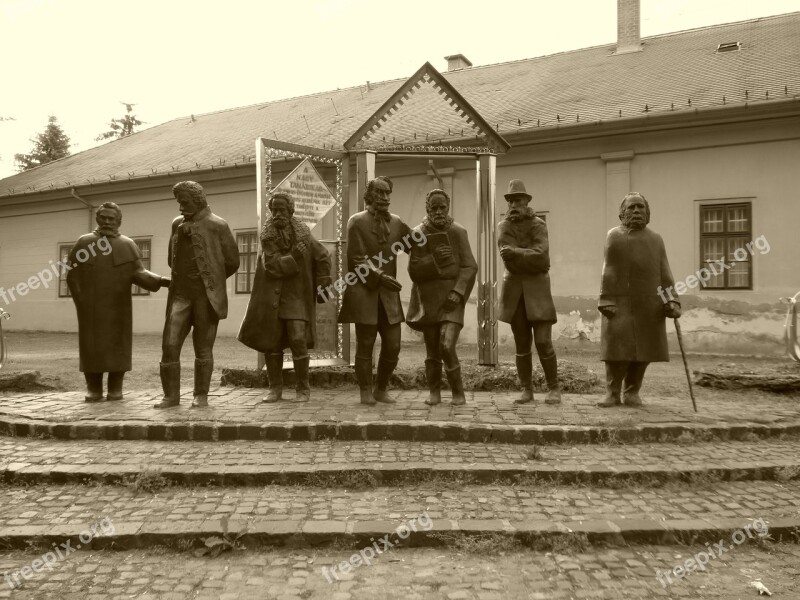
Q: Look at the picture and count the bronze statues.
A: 7